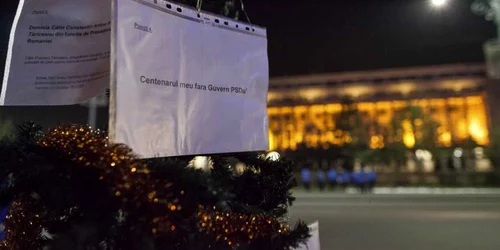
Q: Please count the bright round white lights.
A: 1